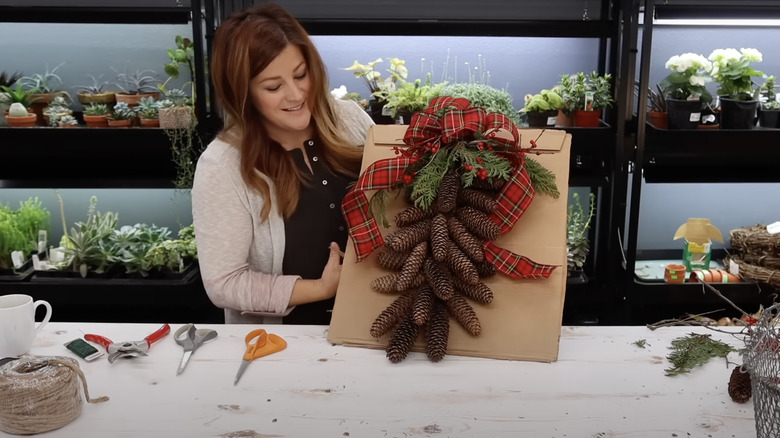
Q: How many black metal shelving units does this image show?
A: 3